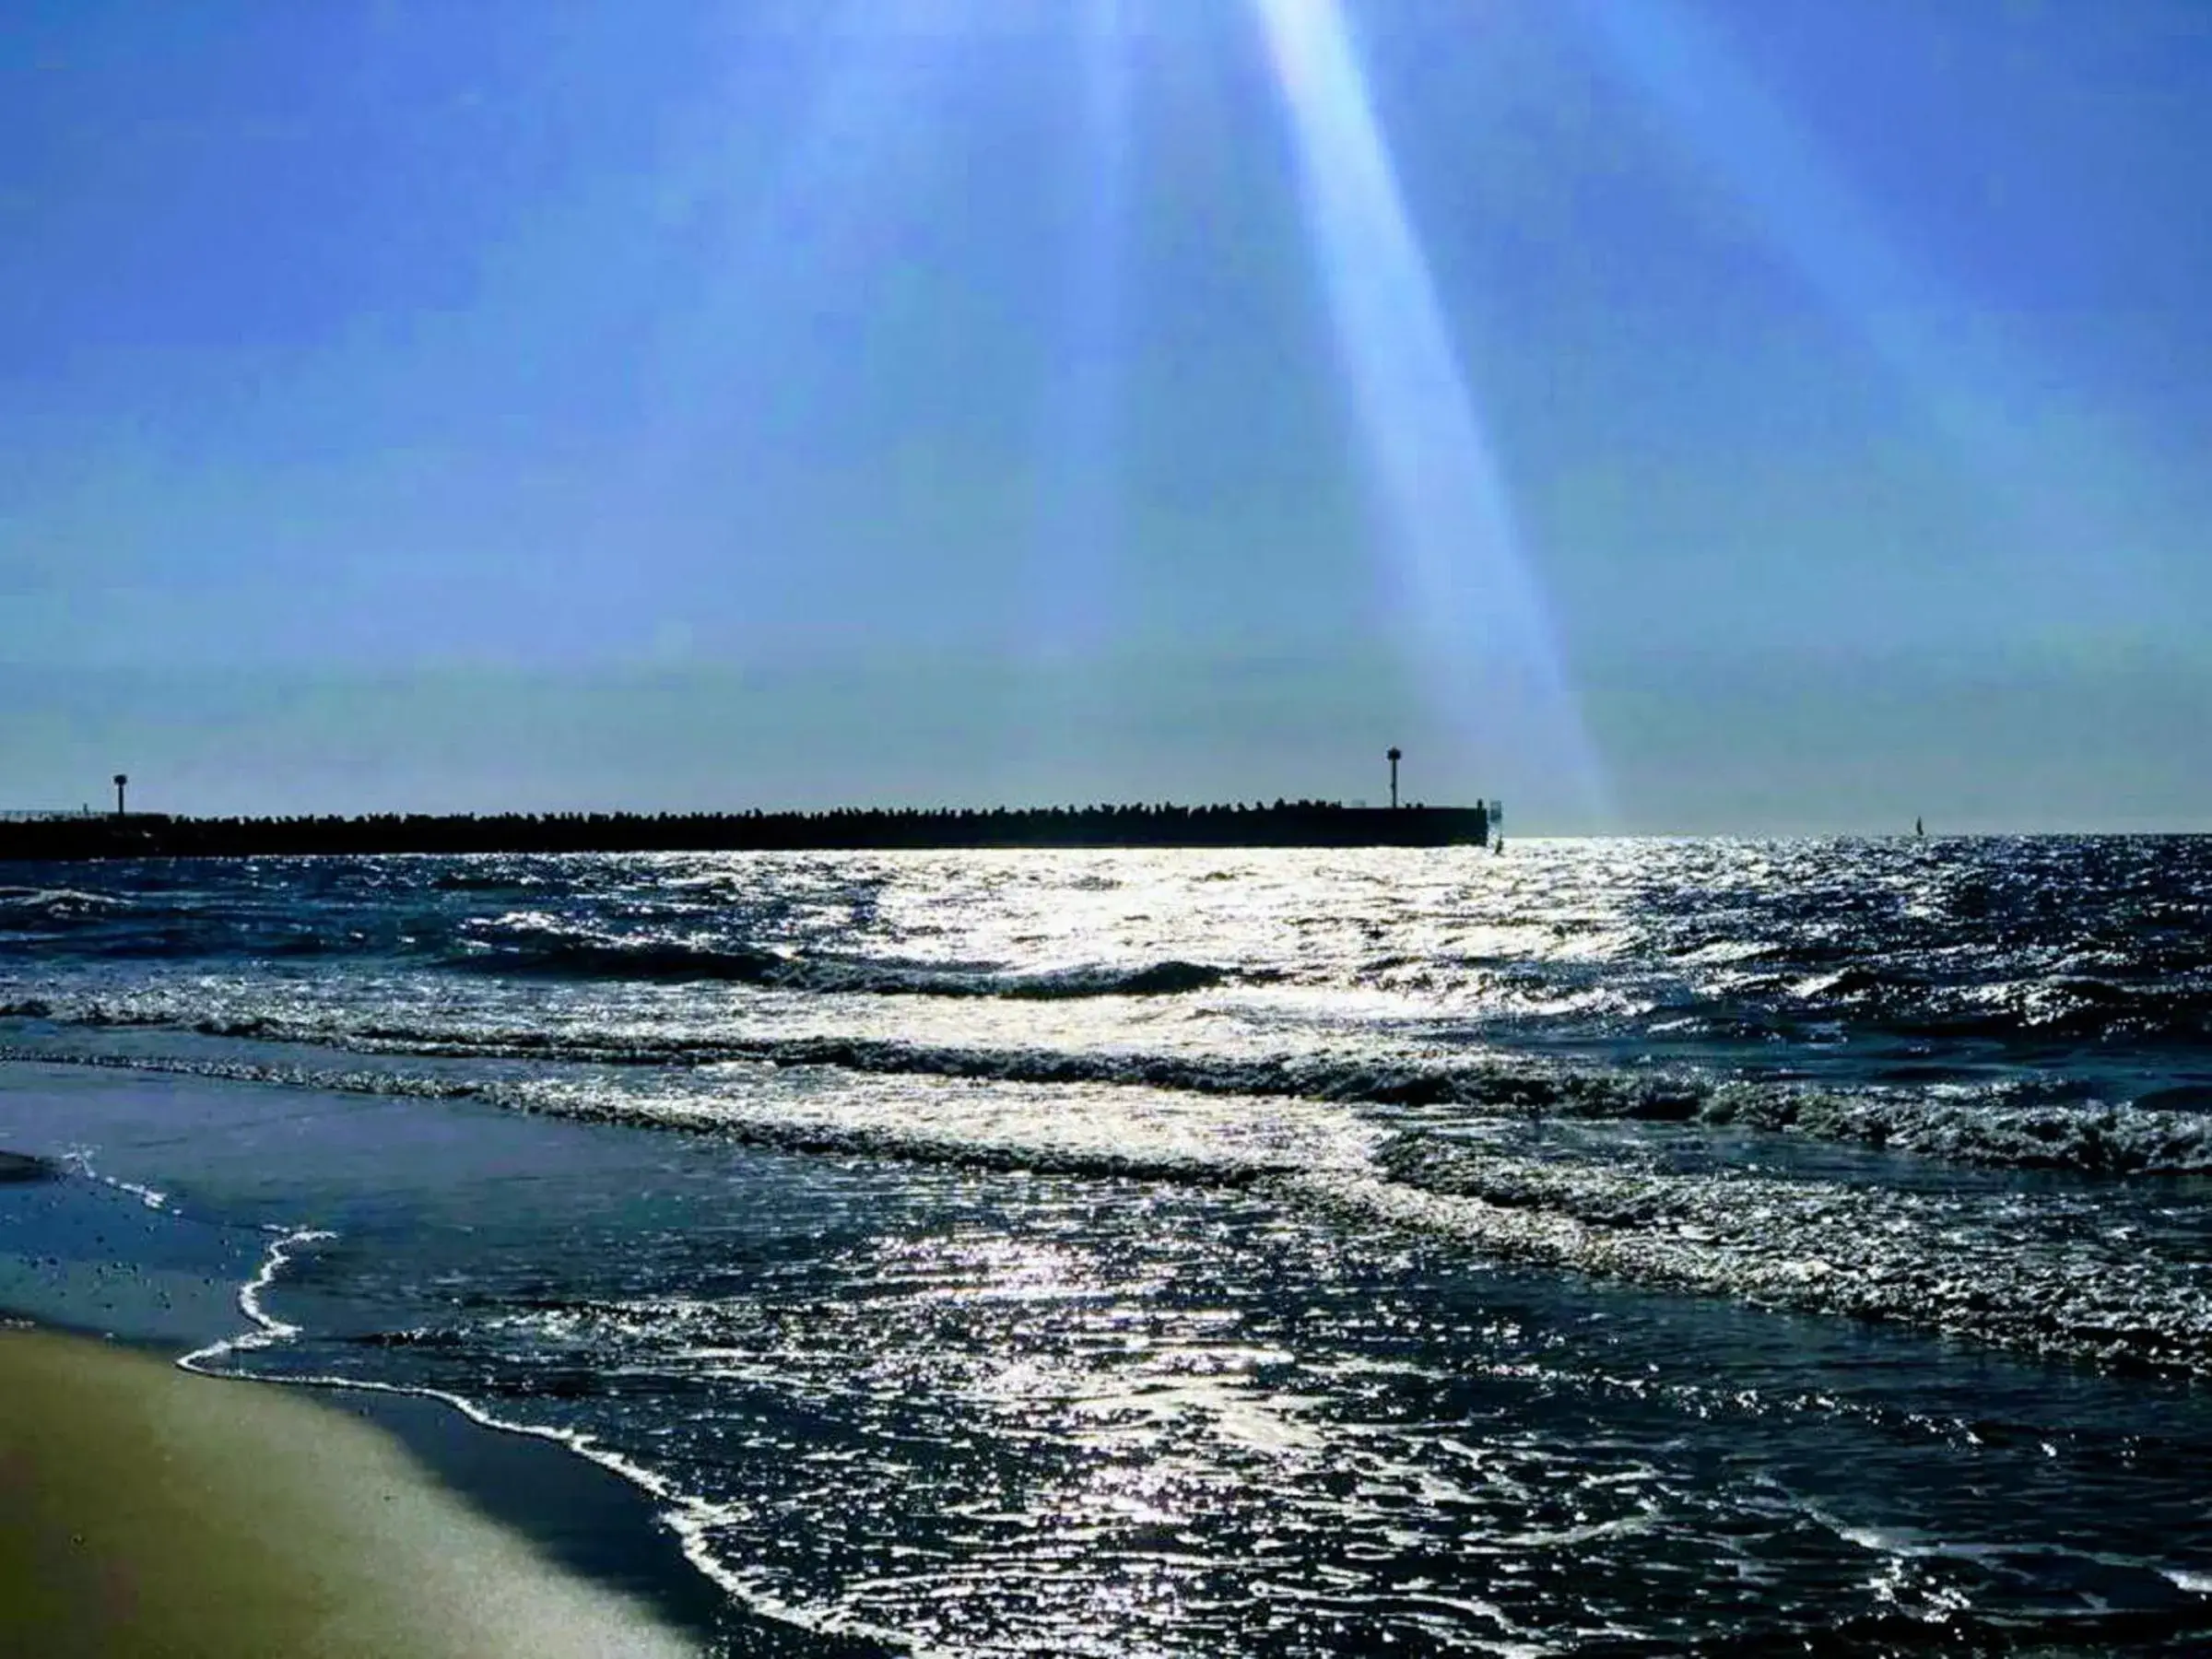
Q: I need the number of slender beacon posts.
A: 2